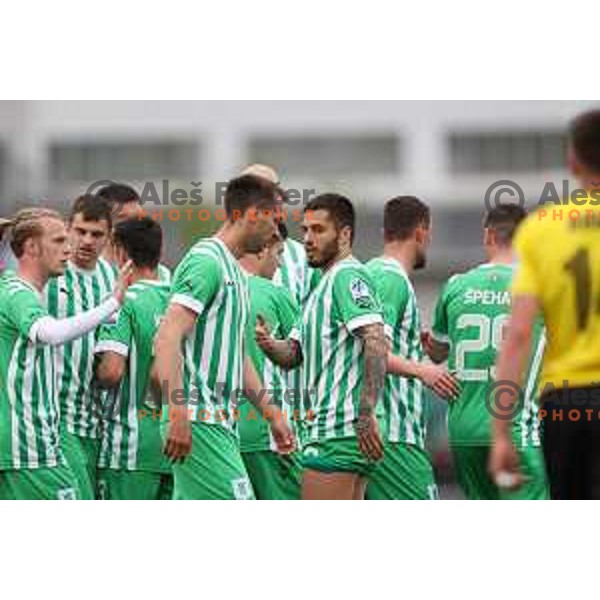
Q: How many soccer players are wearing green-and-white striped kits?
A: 10